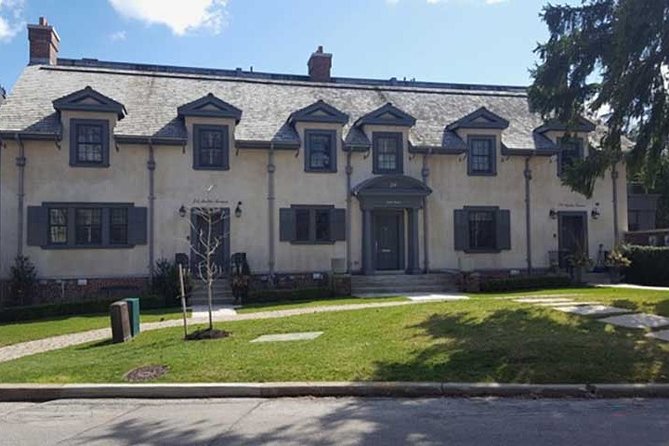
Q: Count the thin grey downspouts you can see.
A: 7